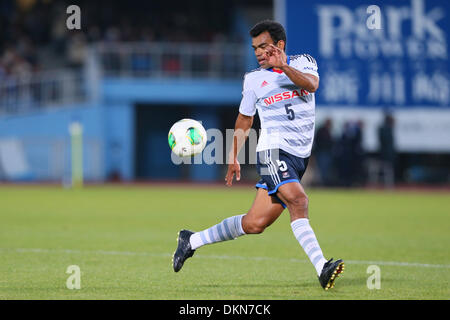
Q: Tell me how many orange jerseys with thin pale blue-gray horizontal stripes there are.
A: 0